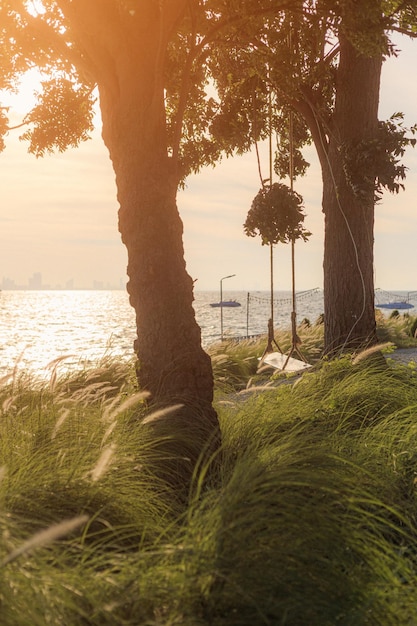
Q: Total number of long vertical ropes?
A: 2